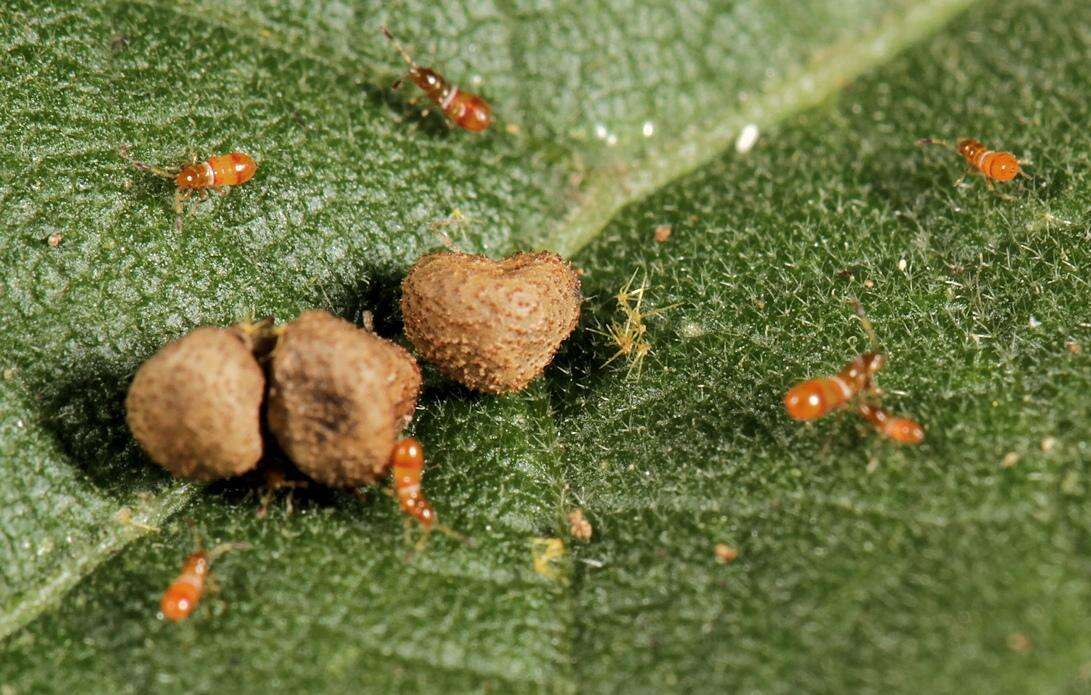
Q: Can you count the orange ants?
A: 7